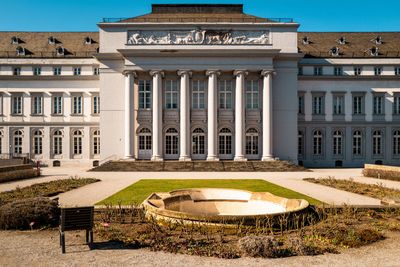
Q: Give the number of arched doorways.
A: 5